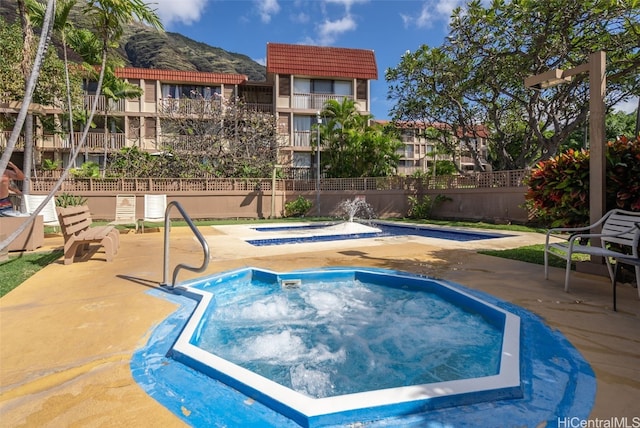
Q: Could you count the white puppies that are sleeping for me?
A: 0